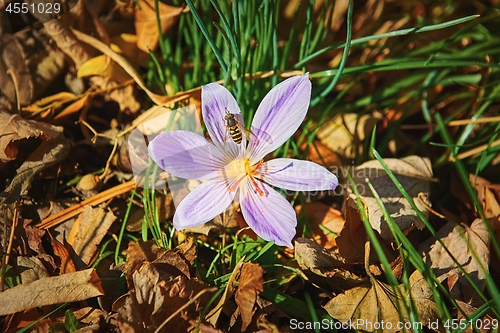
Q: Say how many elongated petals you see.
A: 6